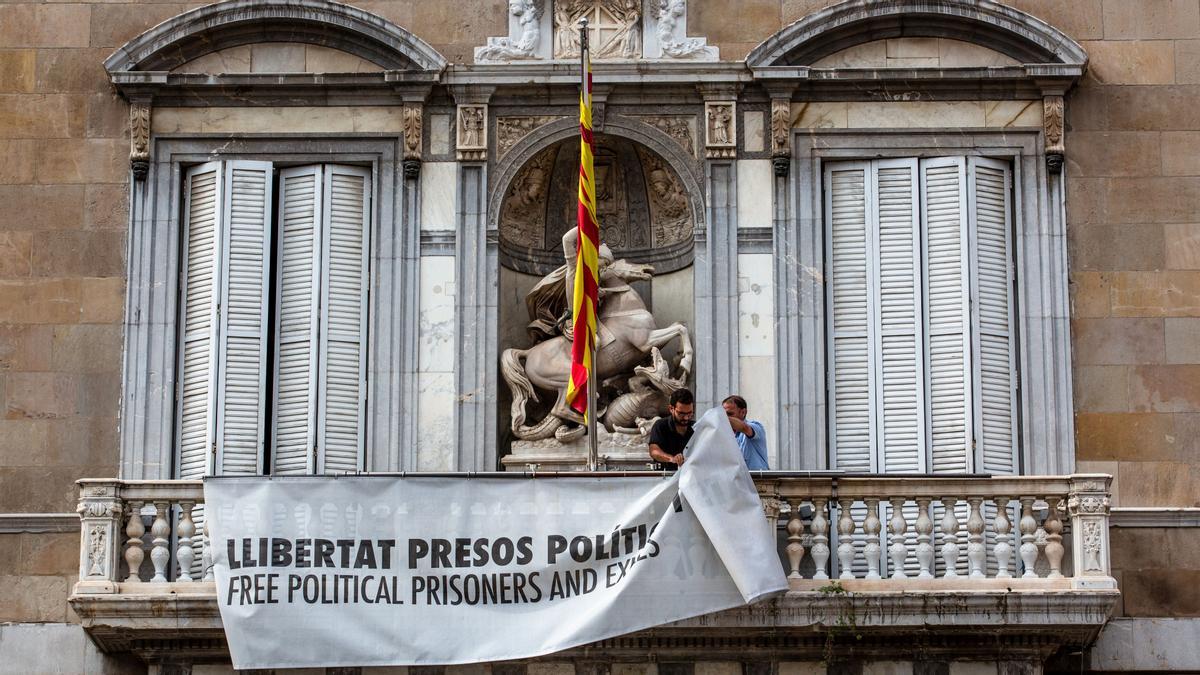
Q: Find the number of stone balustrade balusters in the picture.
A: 15